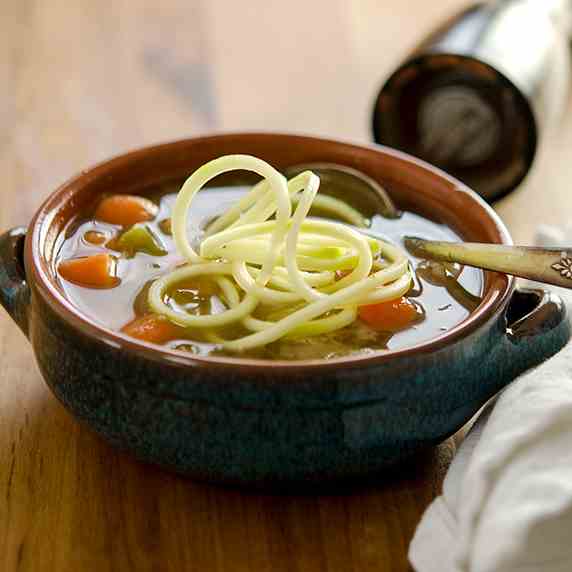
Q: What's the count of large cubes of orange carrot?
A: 4